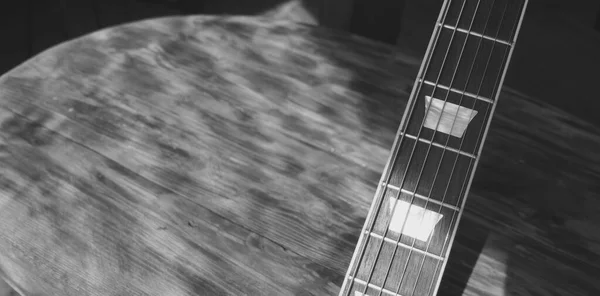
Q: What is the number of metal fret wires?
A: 6